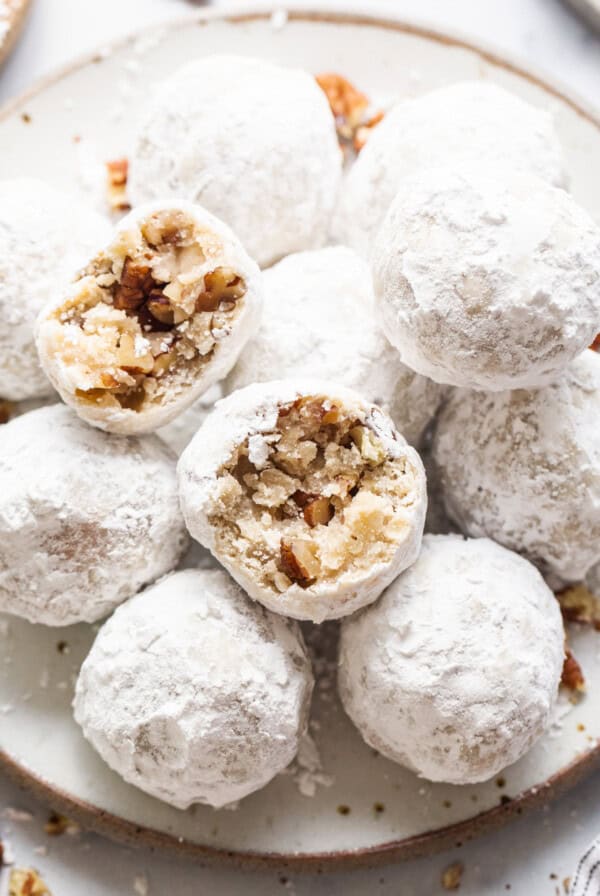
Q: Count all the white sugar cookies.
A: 11